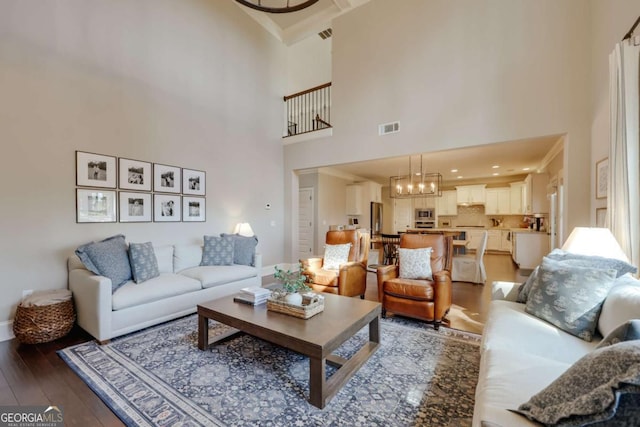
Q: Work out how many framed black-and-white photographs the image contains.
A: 8